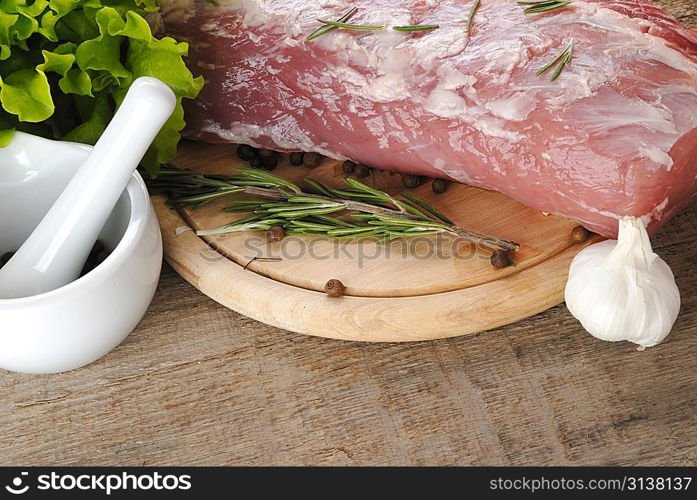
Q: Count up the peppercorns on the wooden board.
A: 13